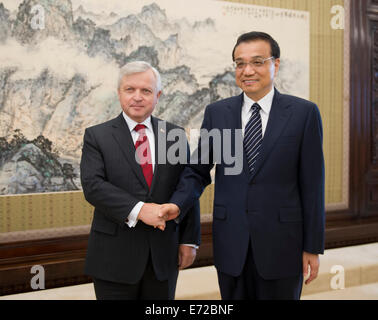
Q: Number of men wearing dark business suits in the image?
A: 2